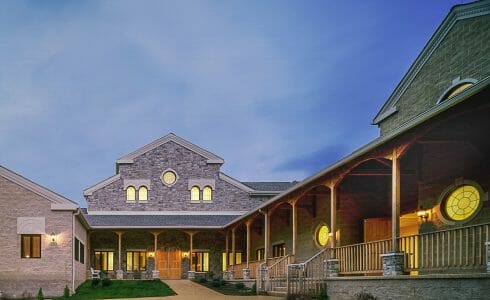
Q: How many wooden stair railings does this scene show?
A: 2